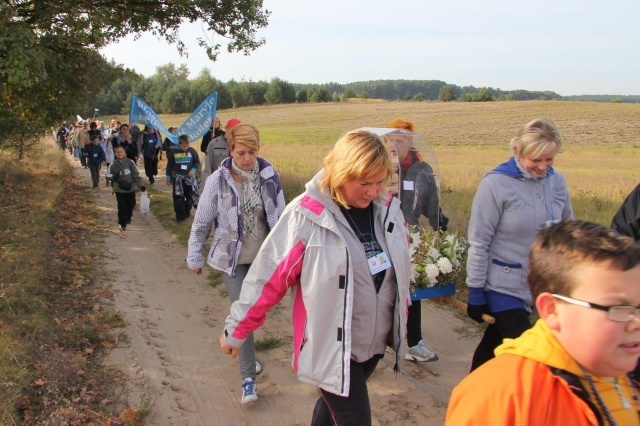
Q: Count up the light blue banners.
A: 1